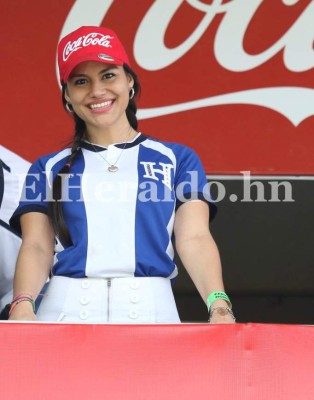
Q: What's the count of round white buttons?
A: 6